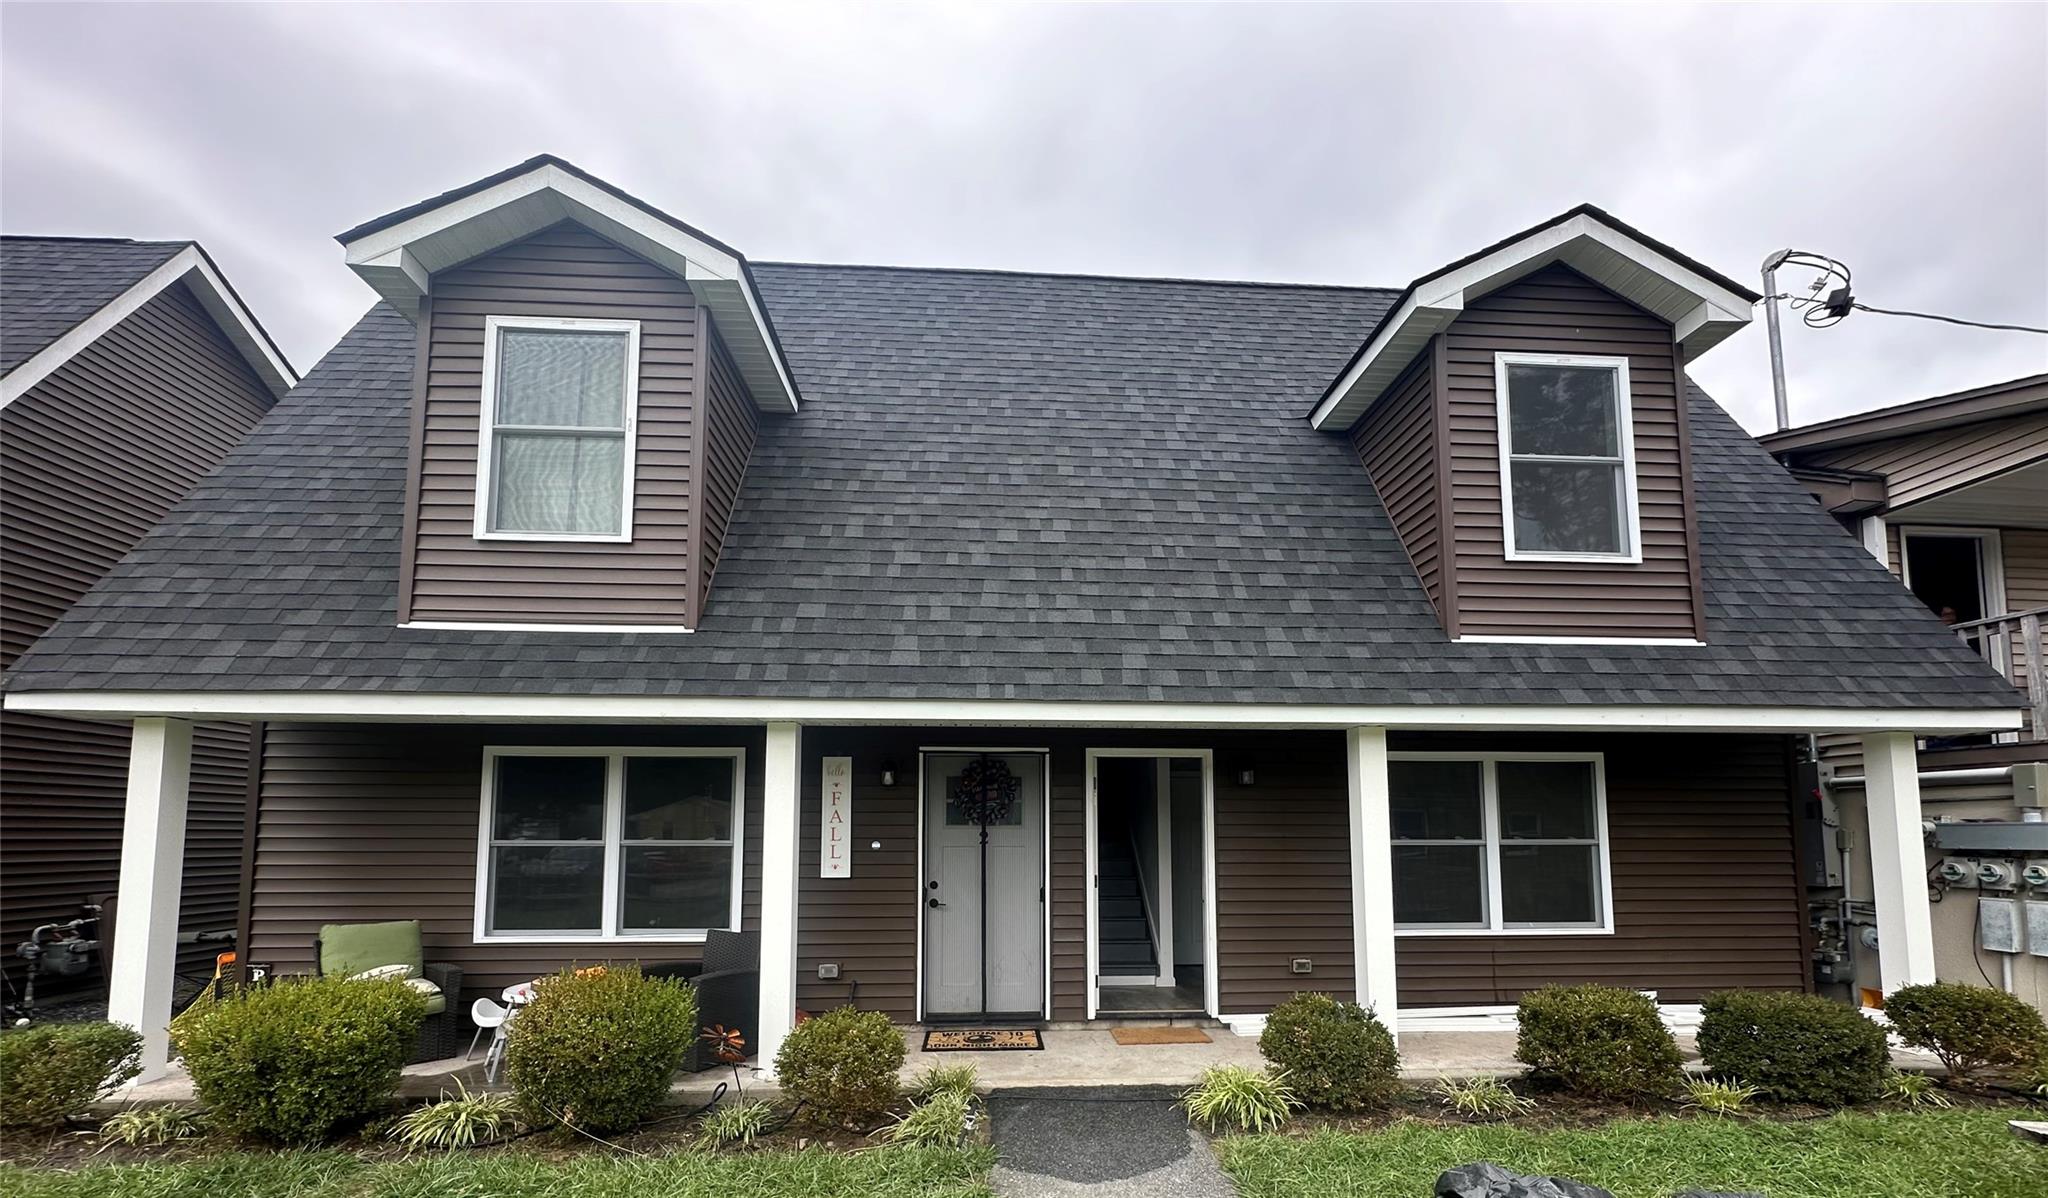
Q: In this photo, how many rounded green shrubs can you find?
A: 8